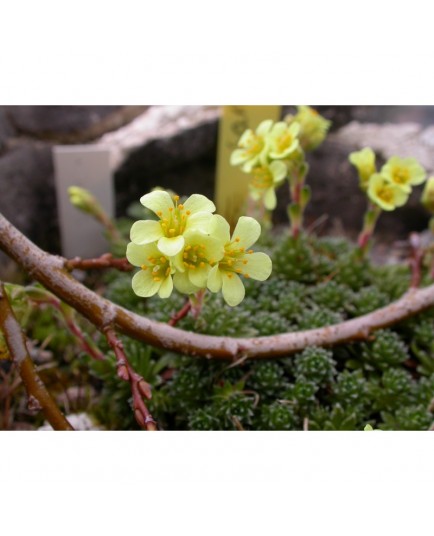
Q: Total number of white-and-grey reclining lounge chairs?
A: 0